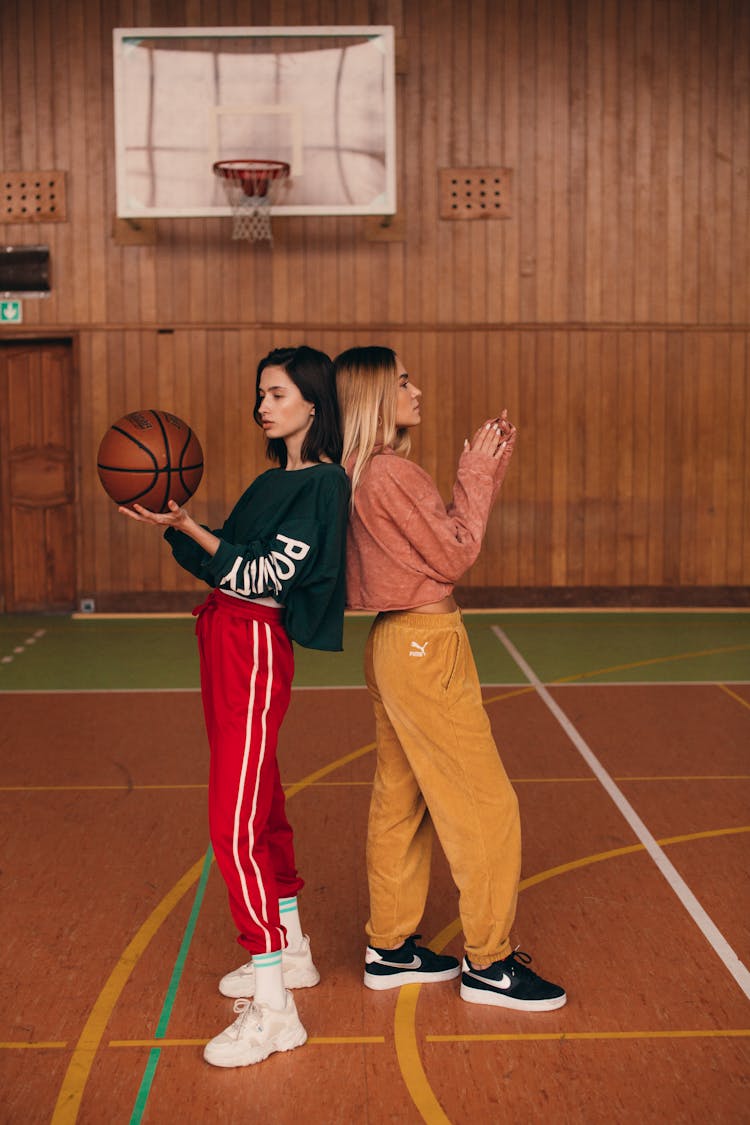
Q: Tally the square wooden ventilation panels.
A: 2